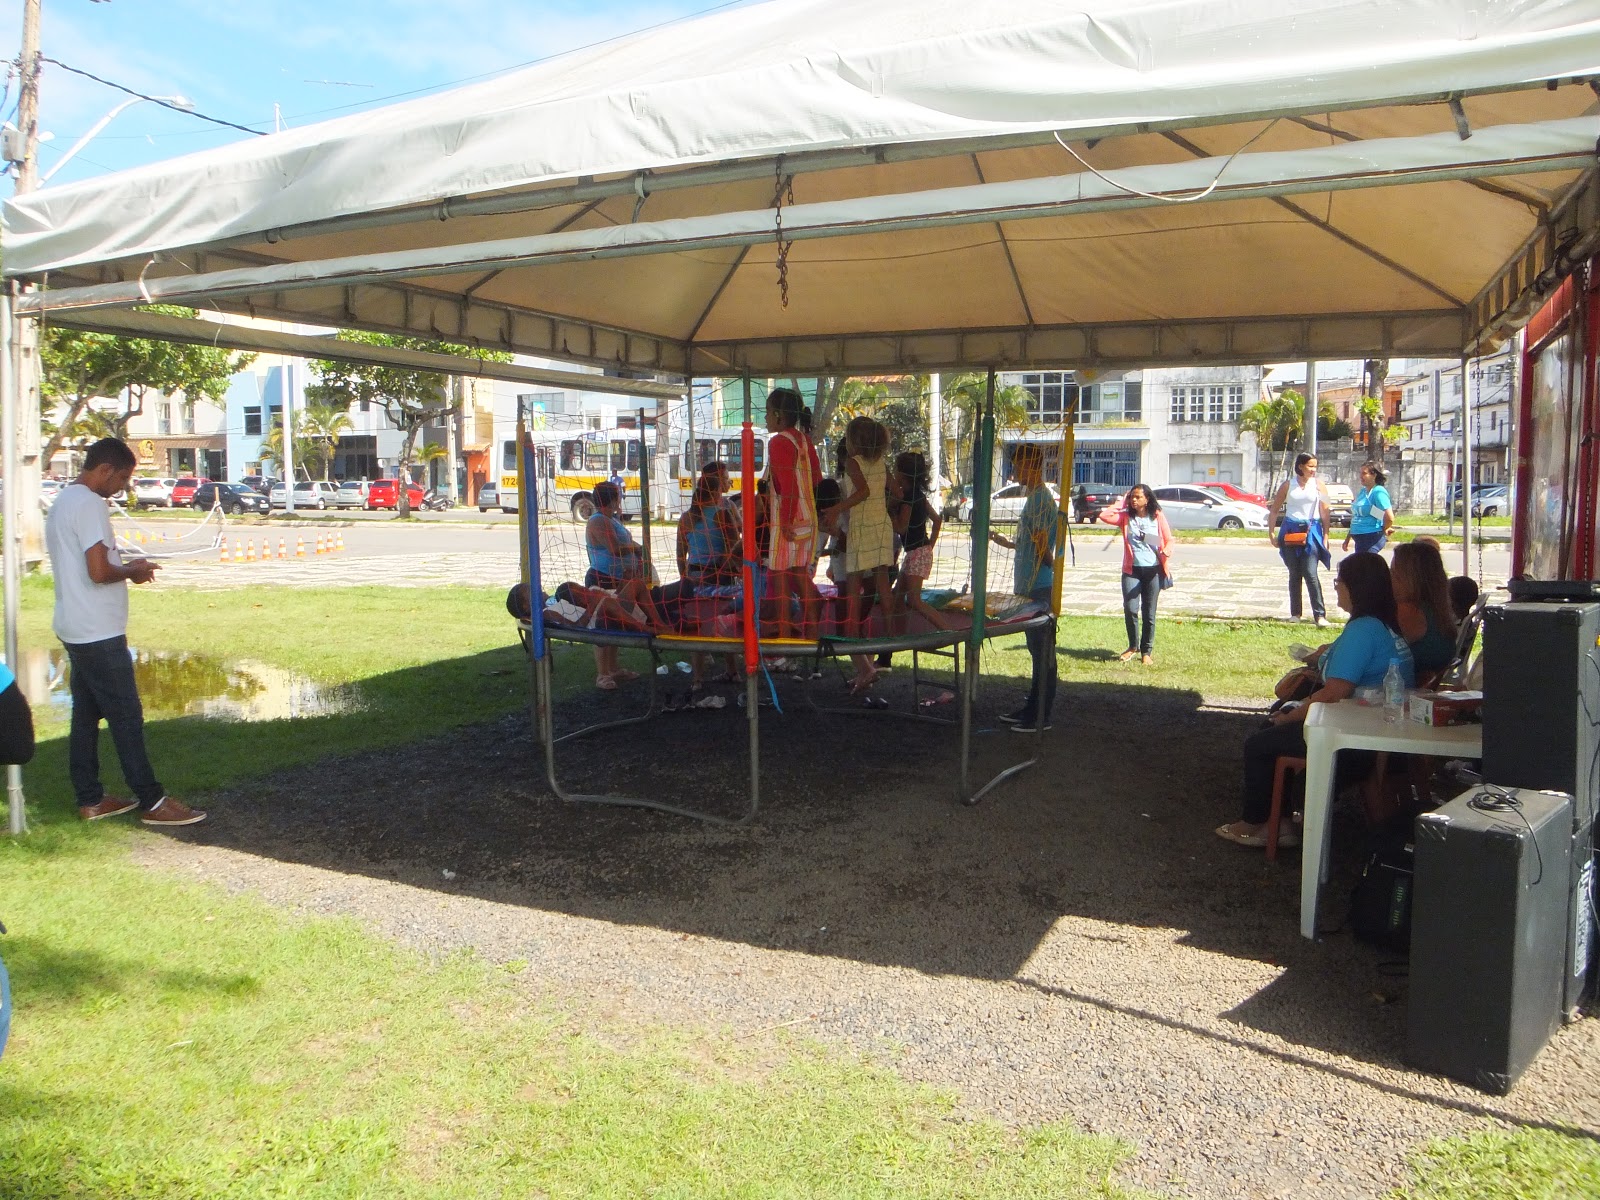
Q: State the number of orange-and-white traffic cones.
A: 9